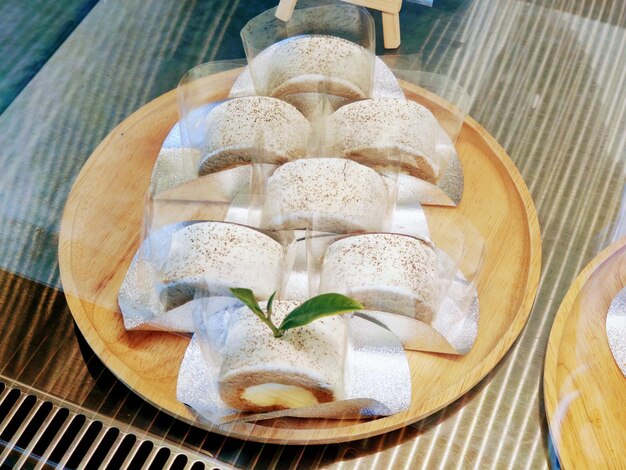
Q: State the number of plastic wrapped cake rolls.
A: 7